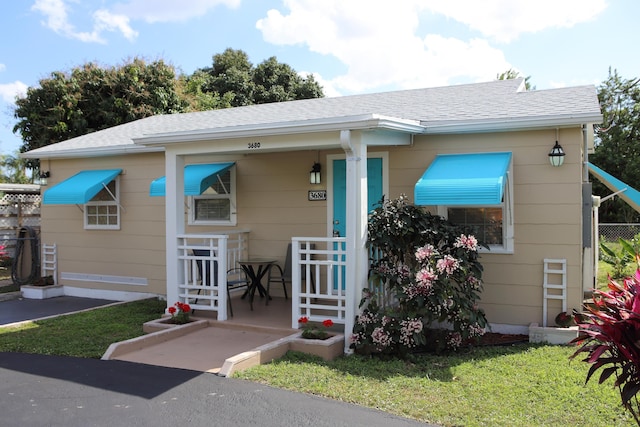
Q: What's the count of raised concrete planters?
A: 4